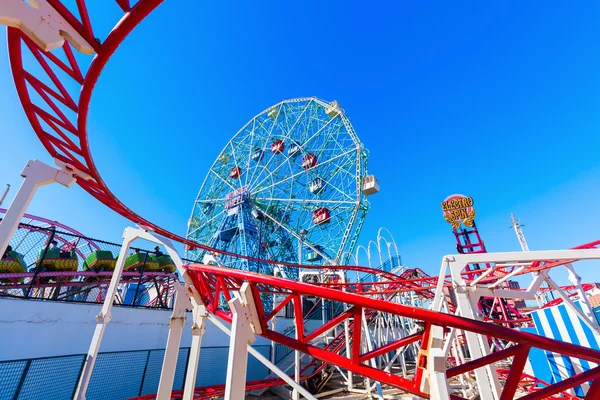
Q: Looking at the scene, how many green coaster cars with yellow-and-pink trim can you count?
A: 5